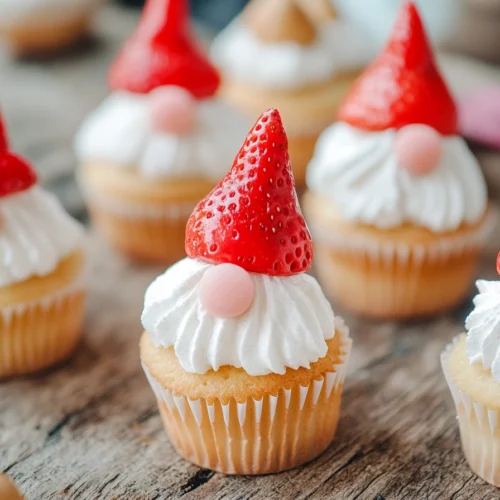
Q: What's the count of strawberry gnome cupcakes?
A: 5